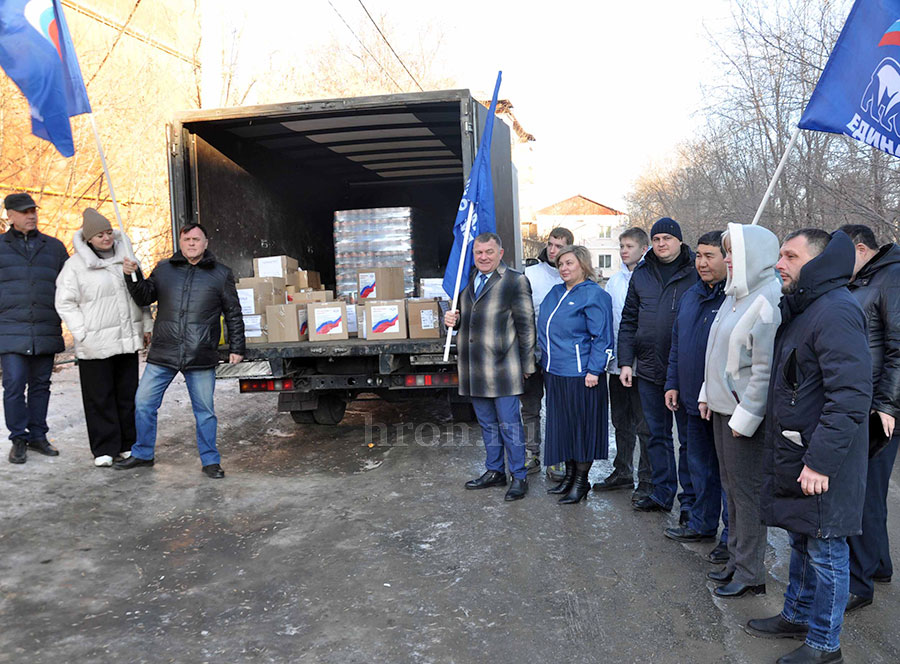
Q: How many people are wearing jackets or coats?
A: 12